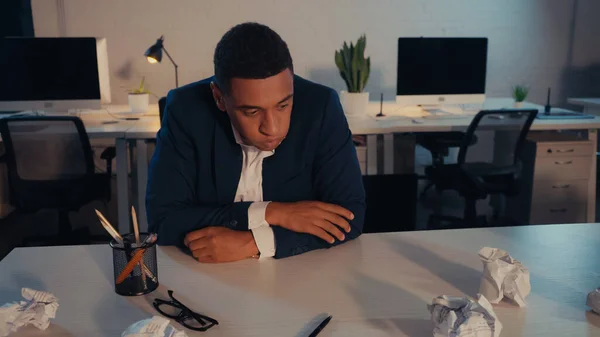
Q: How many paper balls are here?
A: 5